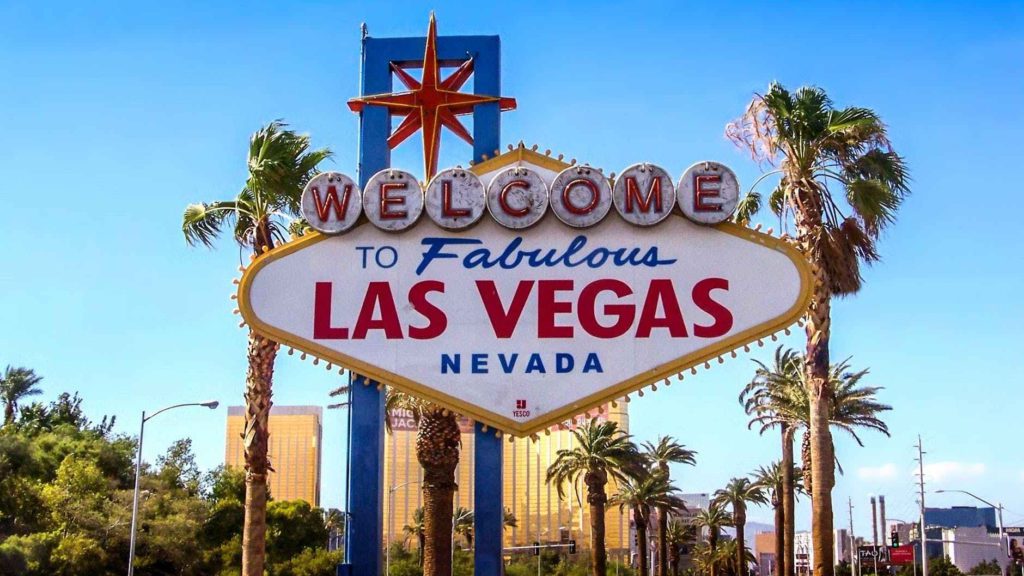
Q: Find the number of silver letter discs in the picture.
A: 7